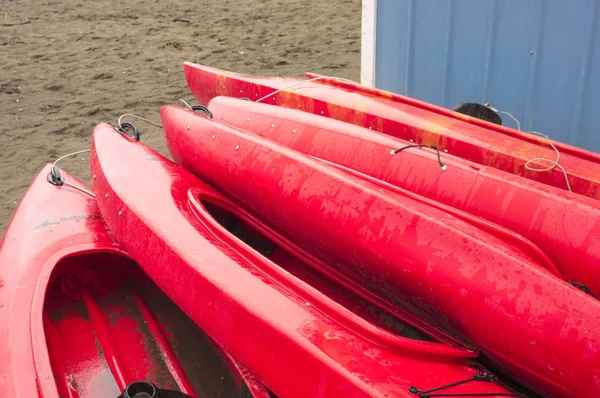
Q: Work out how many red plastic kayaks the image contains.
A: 5